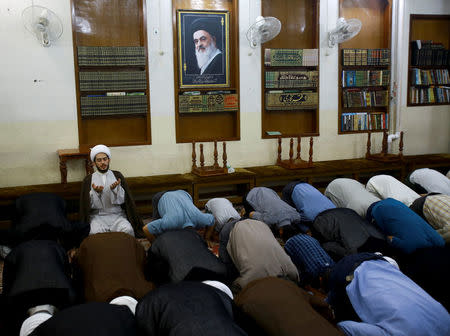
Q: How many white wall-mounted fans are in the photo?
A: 3